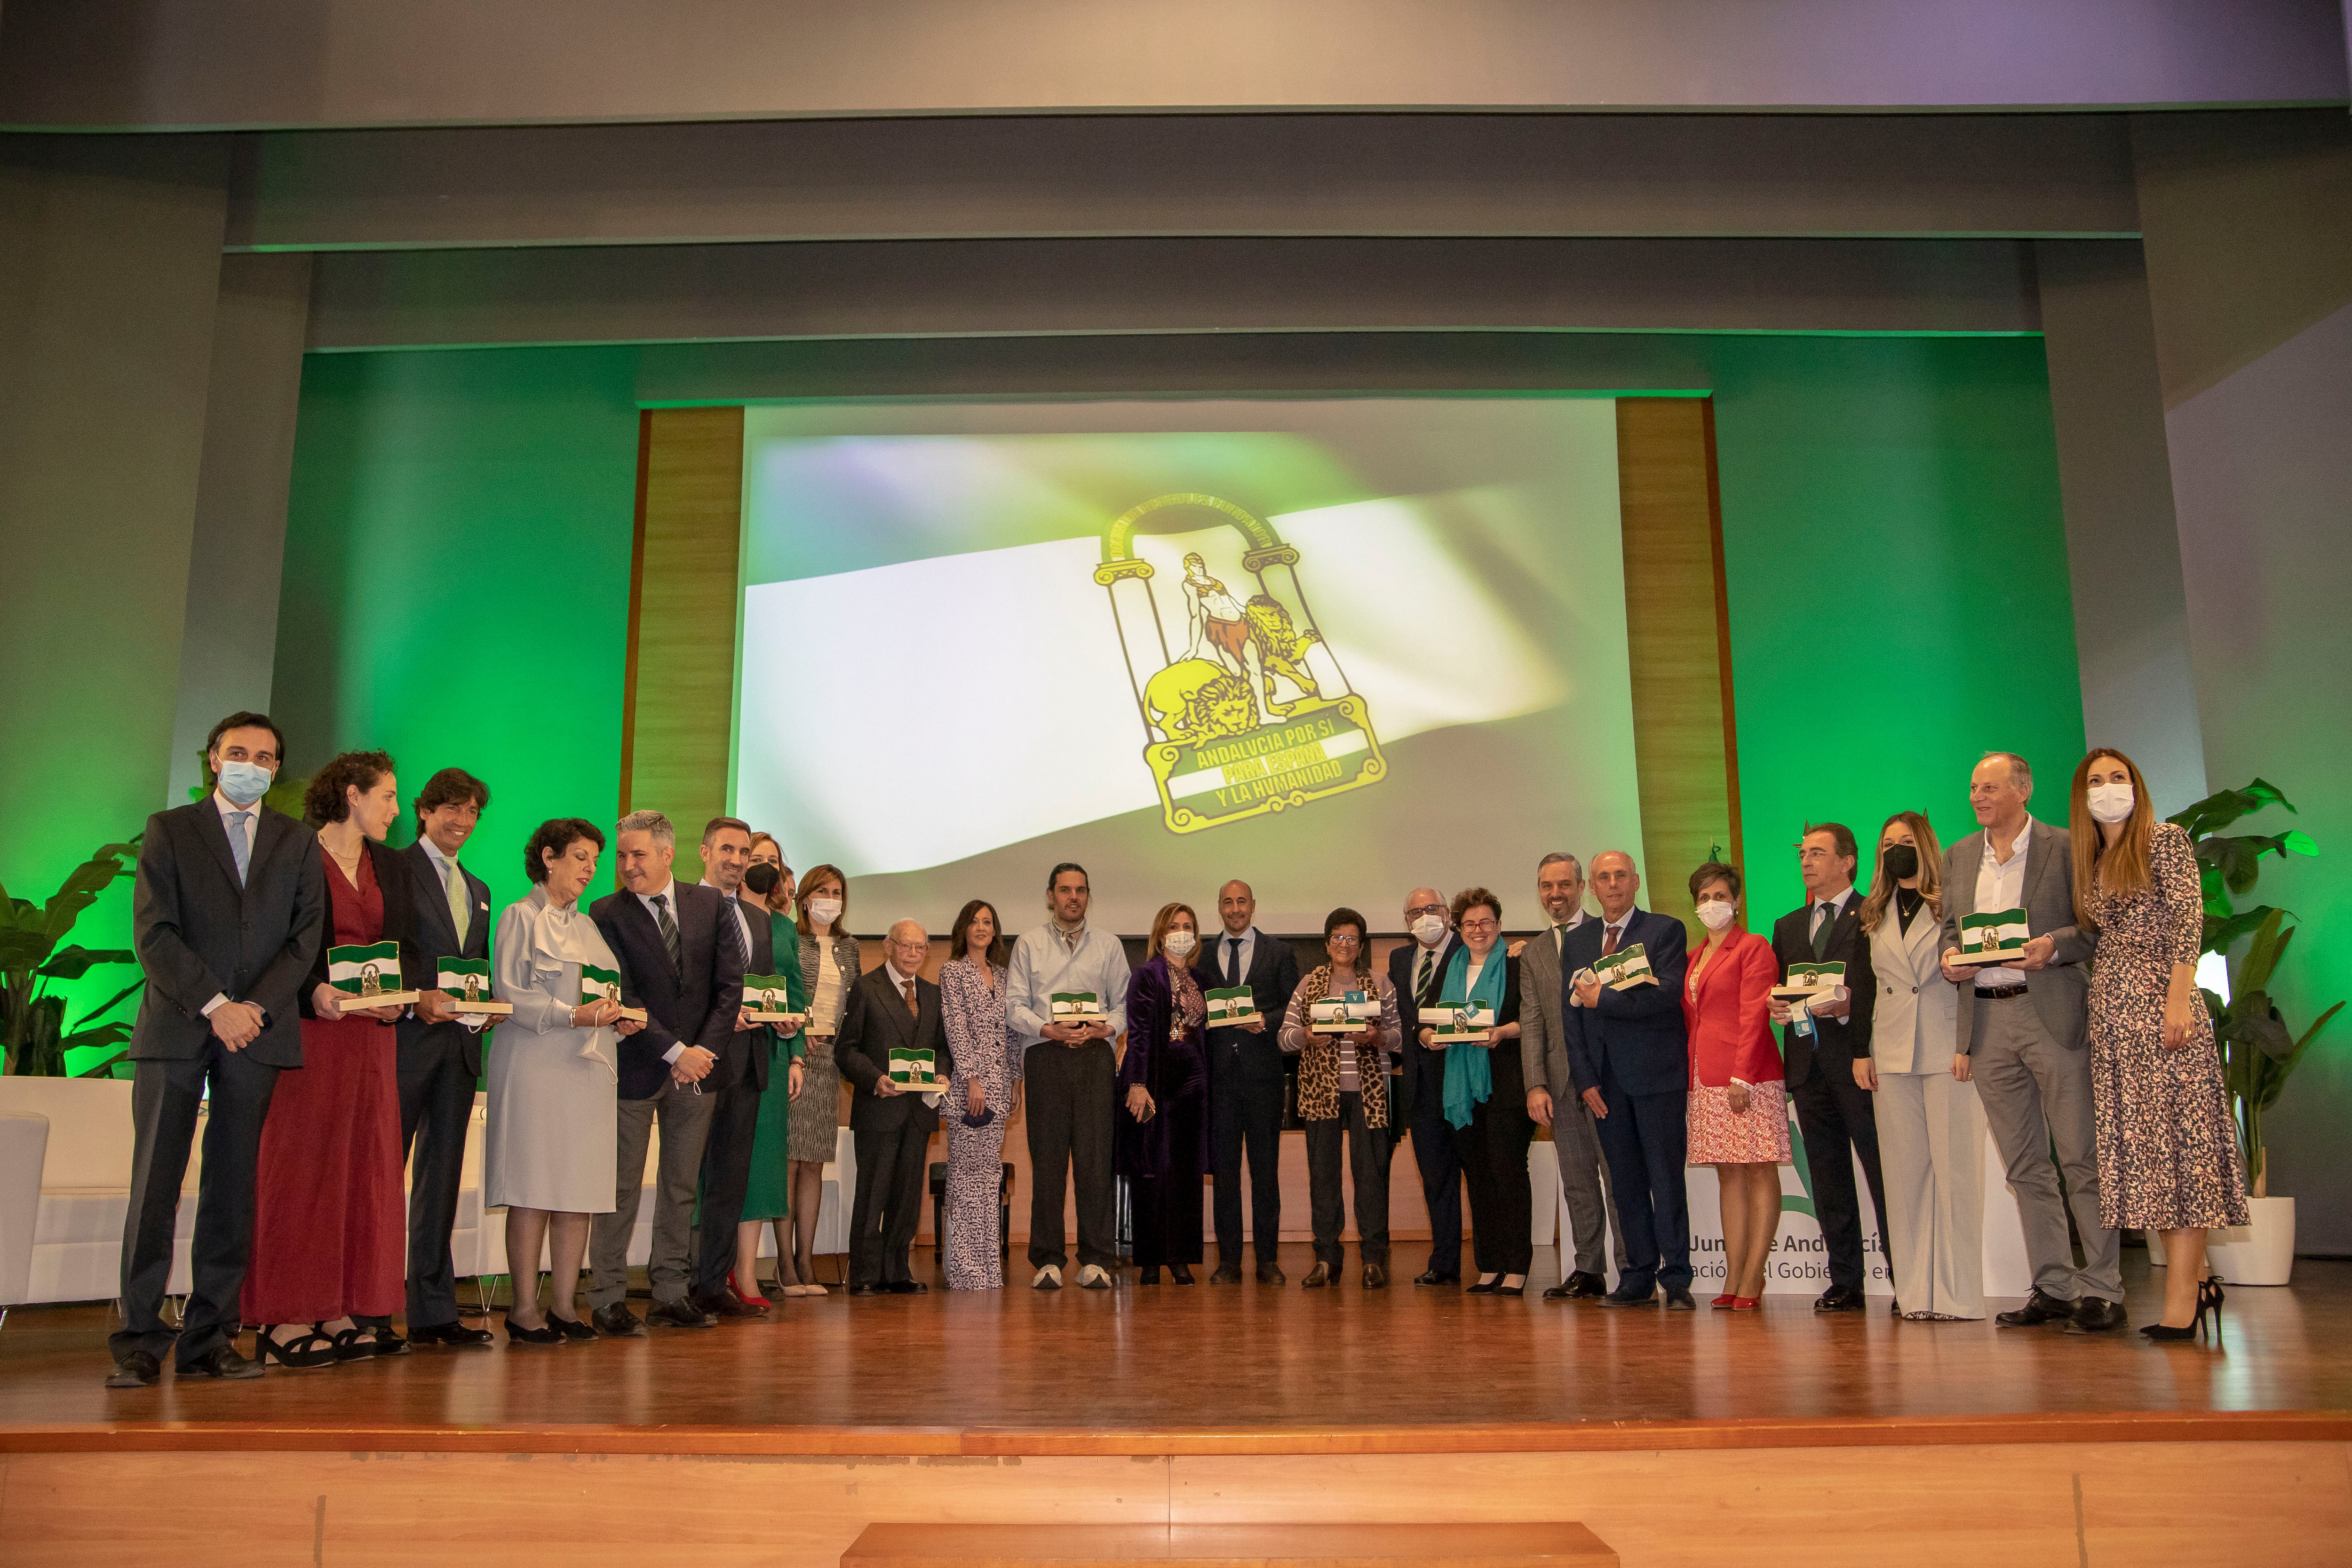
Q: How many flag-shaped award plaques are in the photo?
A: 13